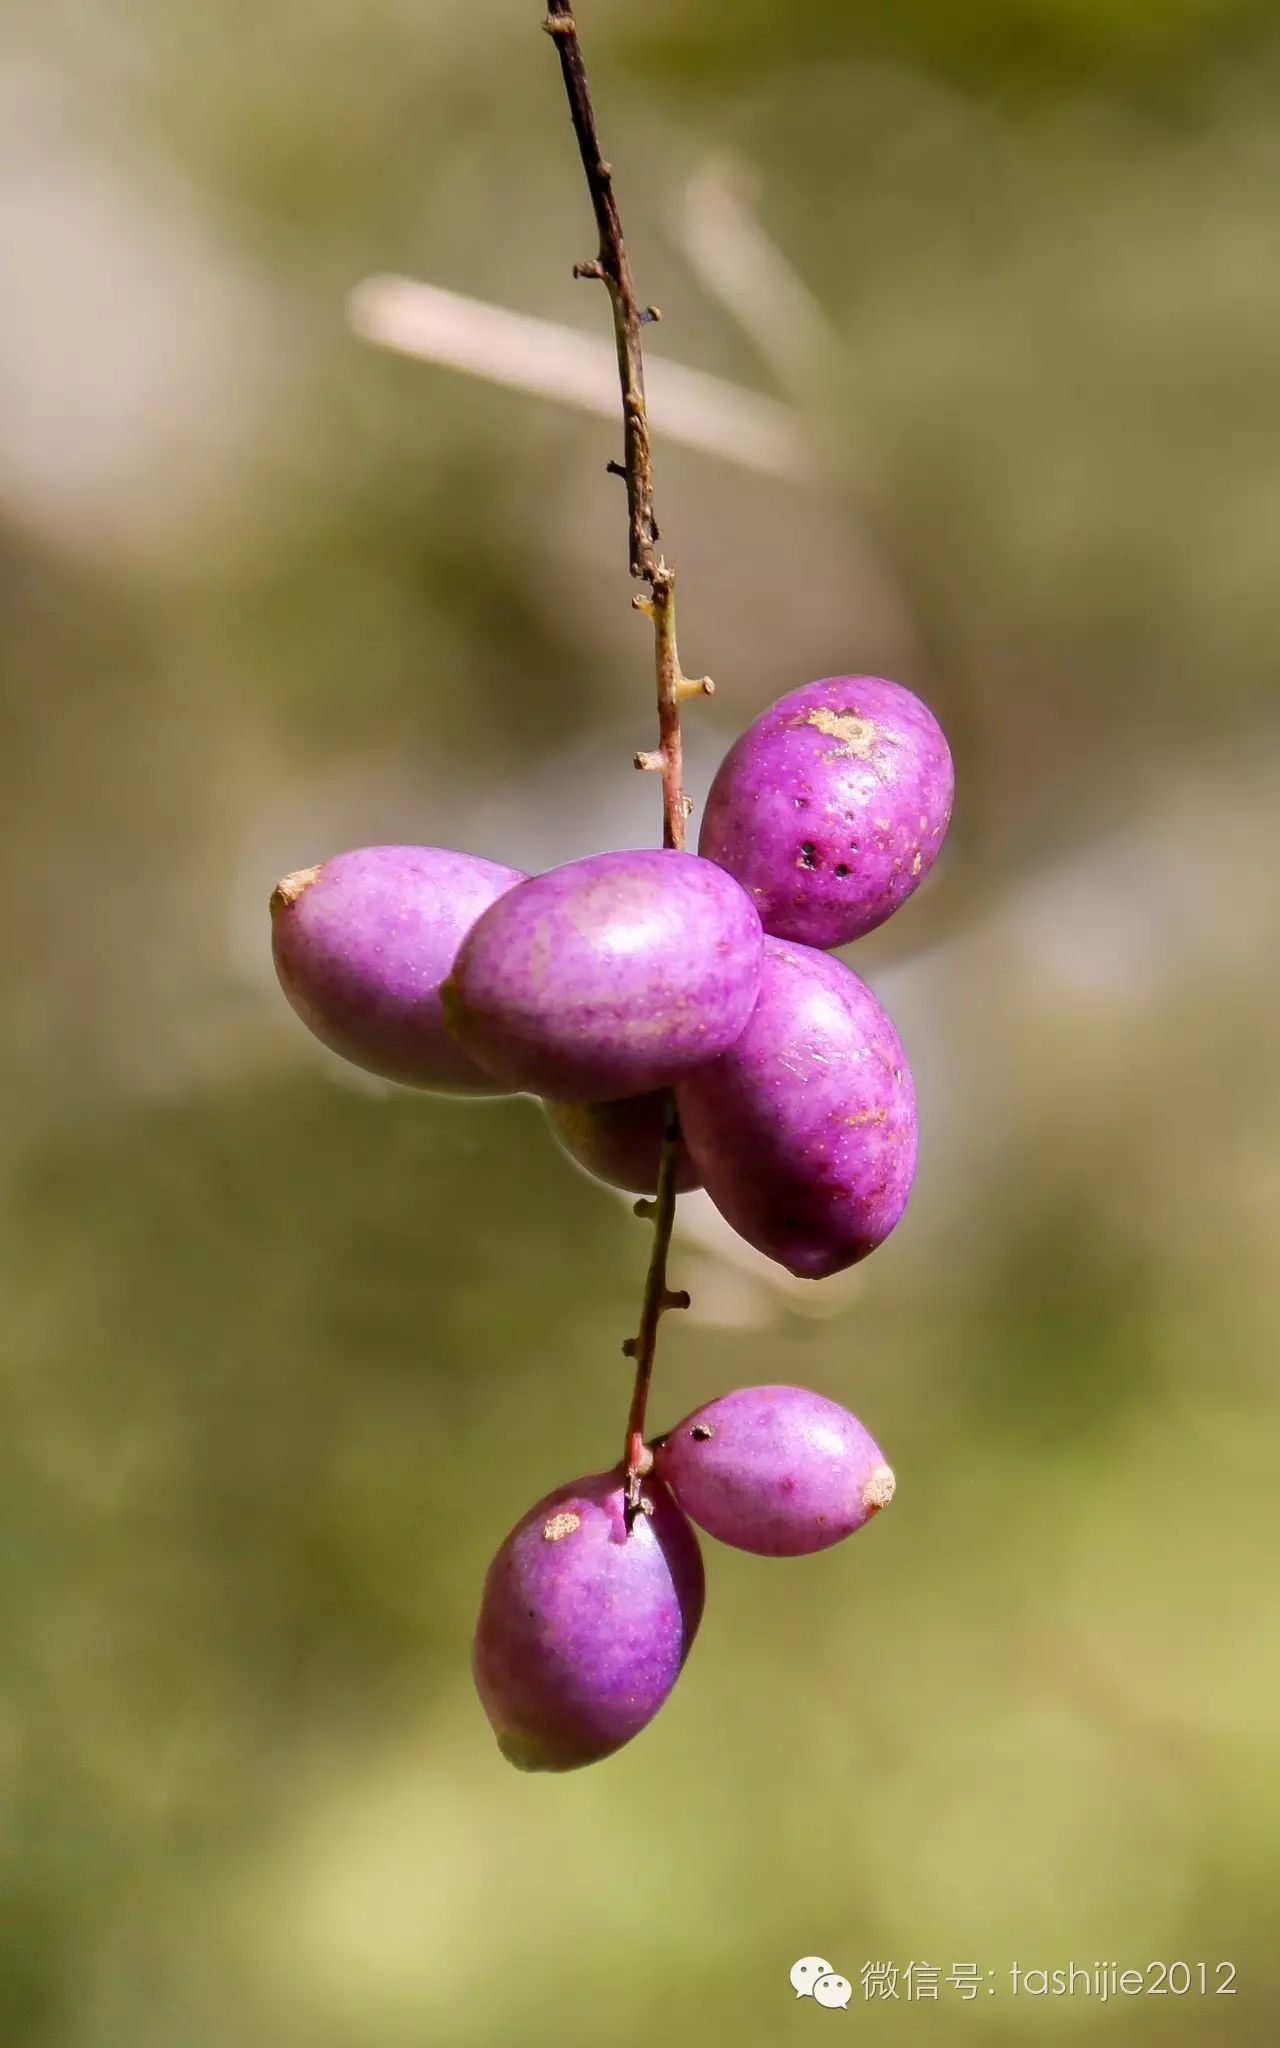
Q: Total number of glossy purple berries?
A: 7